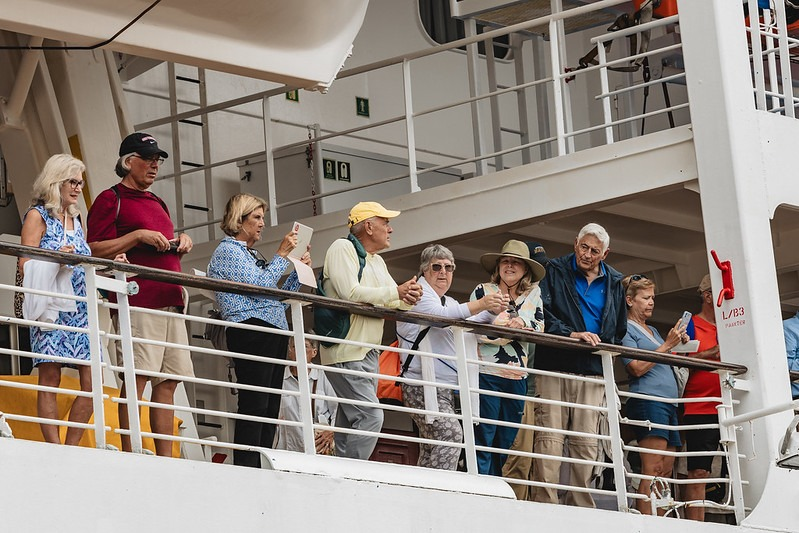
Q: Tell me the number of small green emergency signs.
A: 4